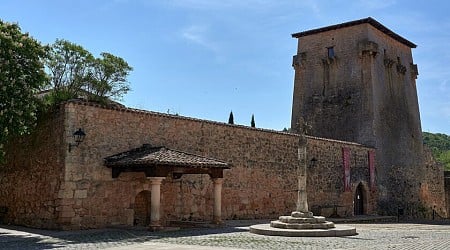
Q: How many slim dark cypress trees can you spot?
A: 2